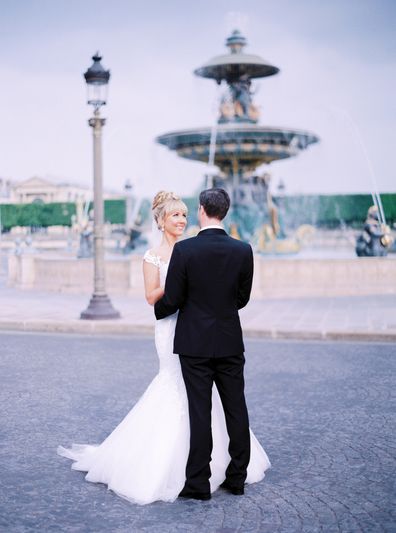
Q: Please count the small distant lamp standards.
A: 2